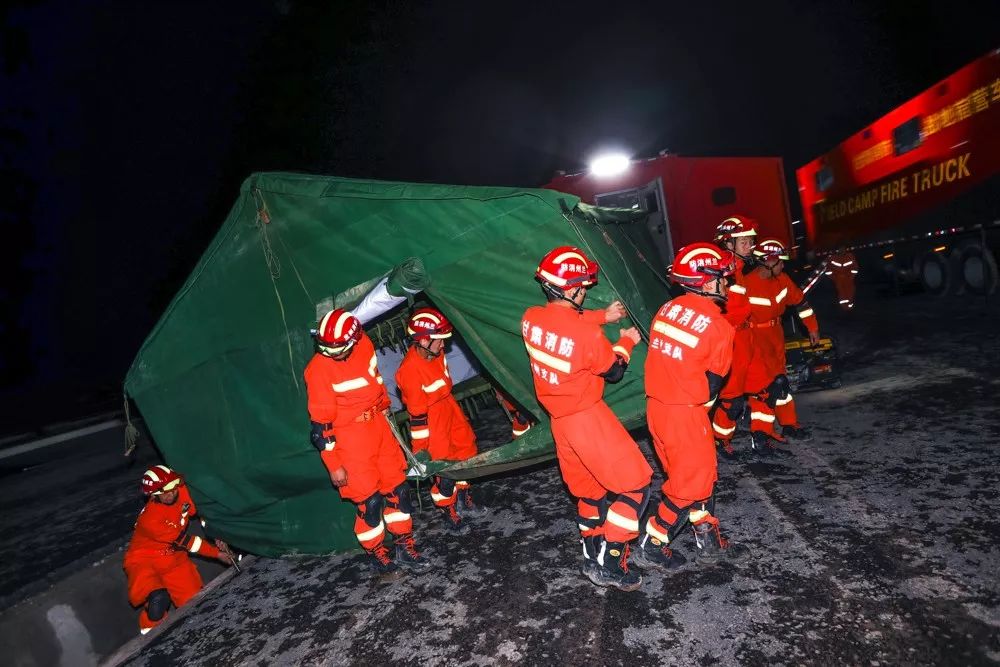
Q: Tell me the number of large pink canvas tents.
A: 0